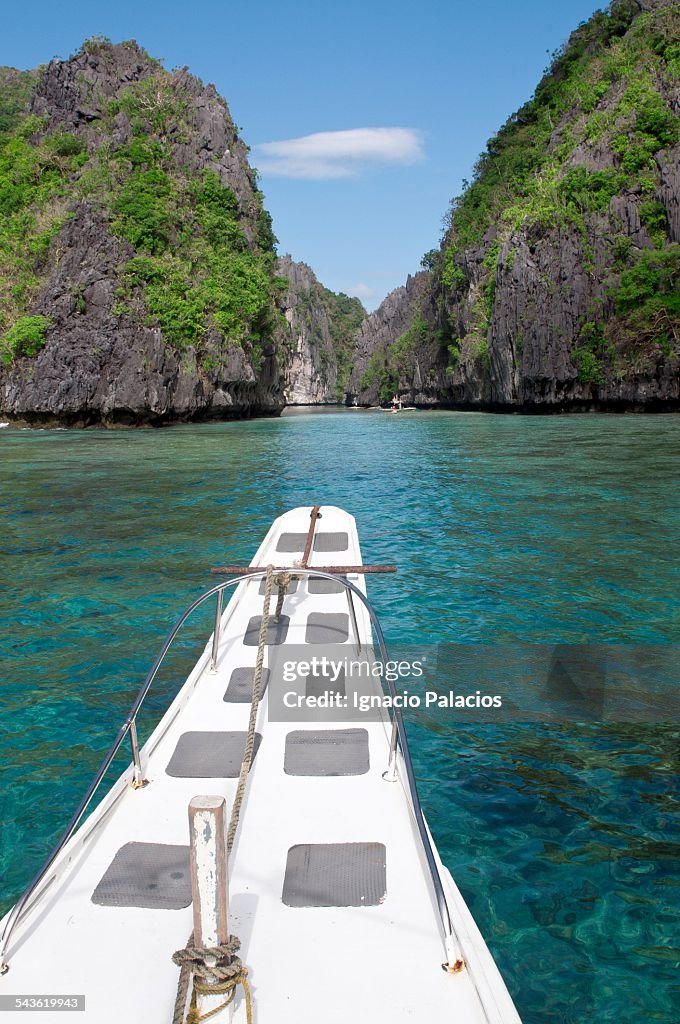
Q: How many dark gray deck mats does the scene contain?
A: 12